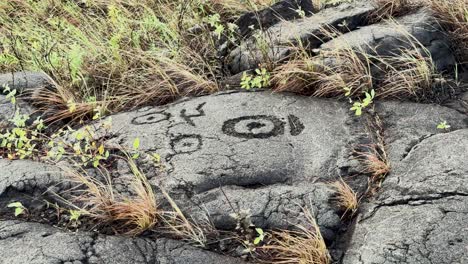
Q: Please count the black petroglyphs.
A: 5